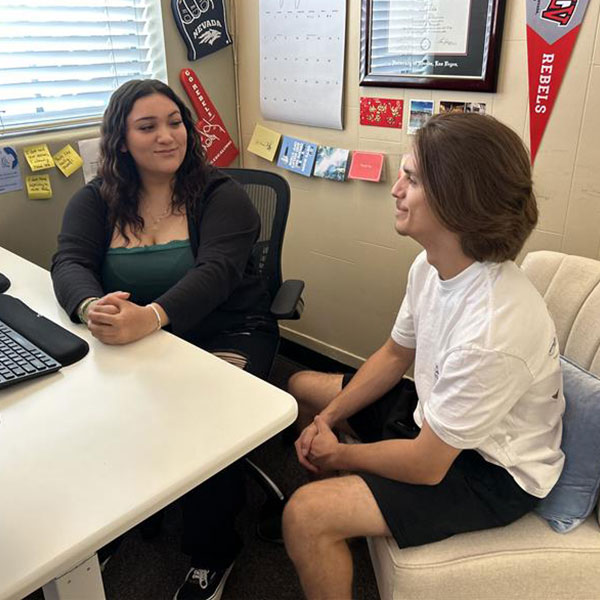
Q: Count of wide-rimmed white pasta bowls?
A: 0